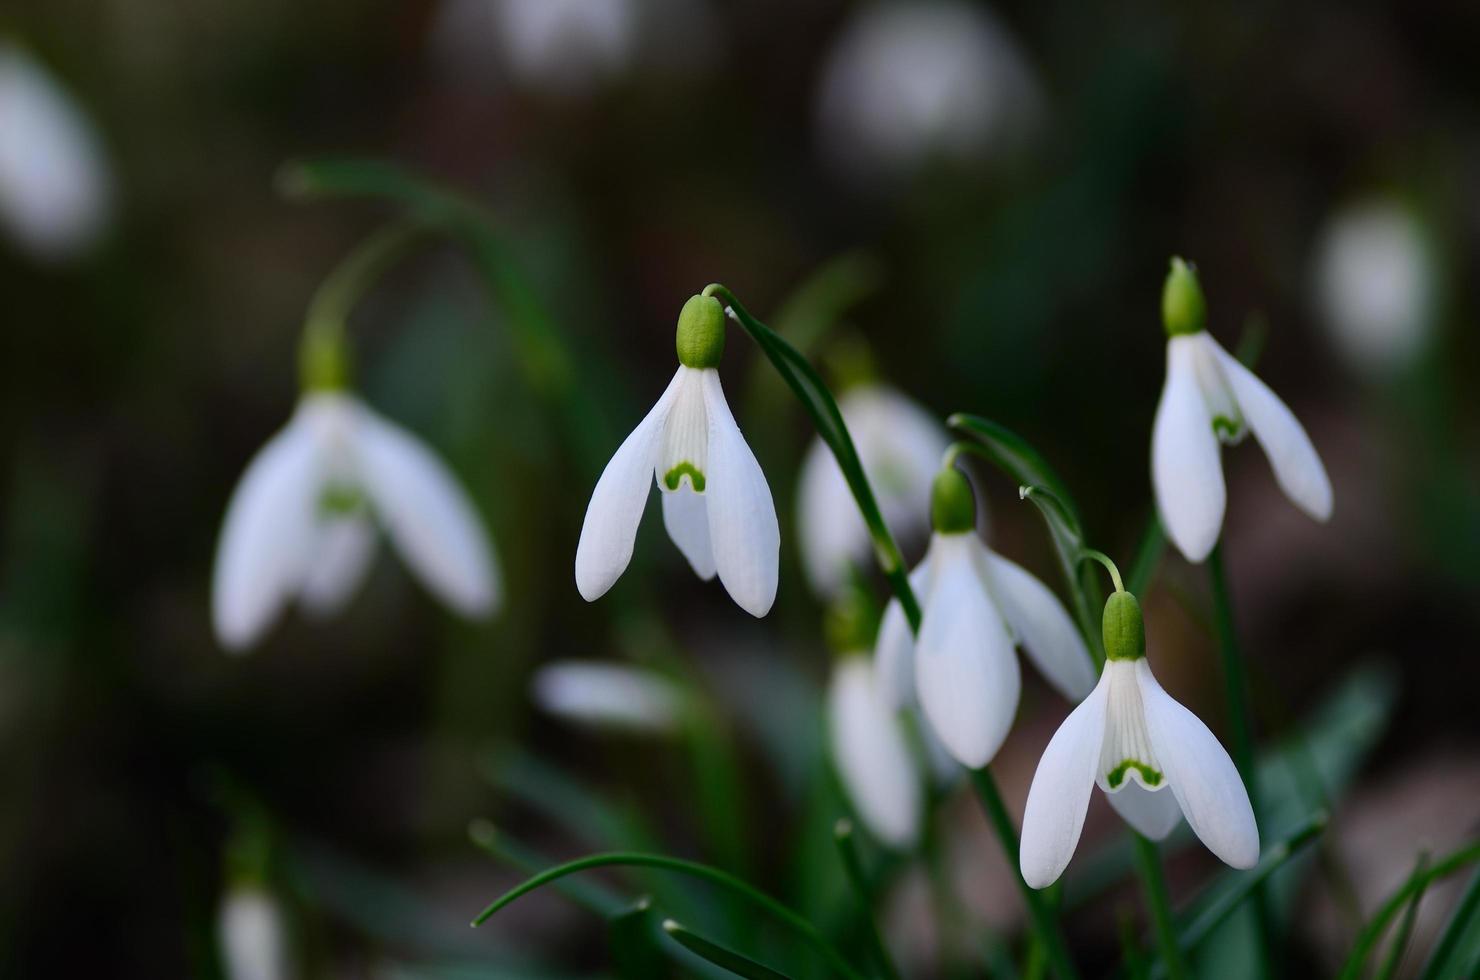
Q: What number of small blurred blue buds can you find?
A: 0